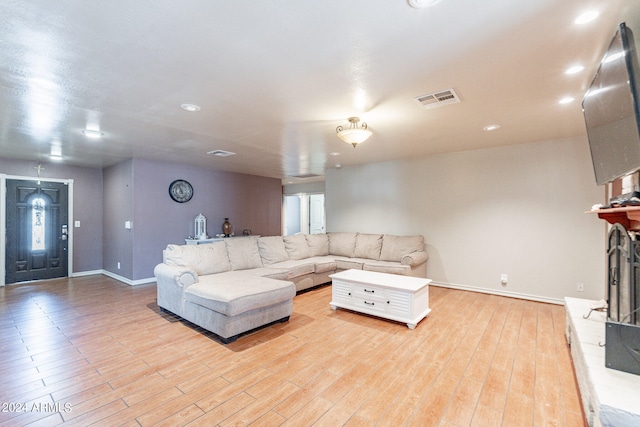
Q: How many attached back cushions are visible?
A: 8